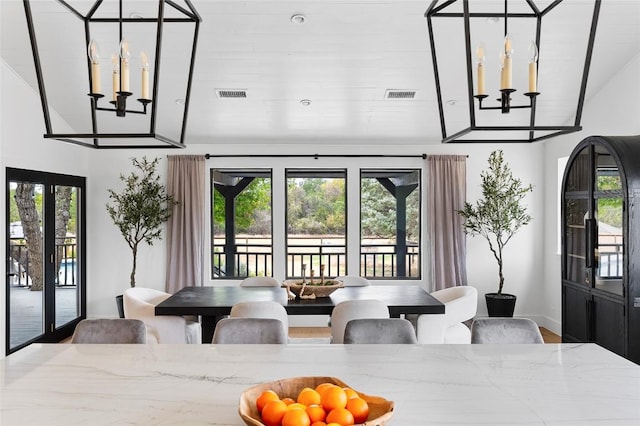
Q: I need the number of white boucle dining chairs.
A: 6